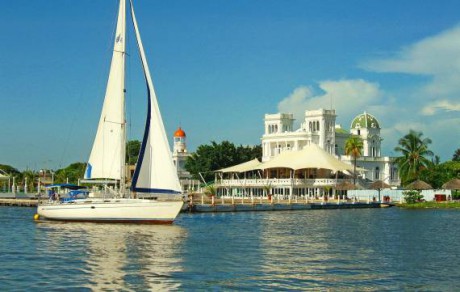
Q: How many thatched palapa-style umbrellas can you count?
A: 4